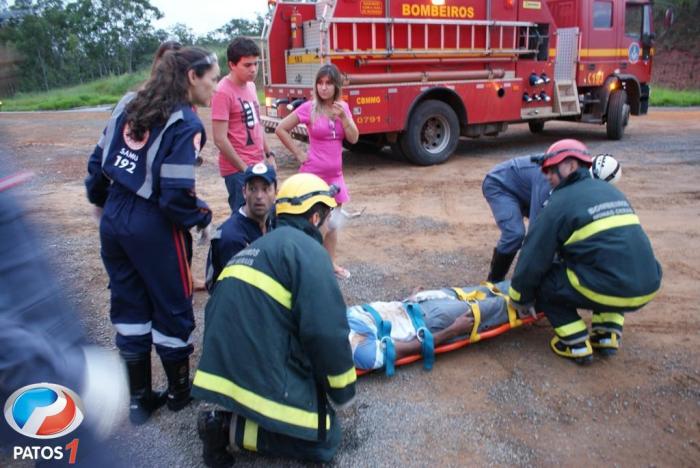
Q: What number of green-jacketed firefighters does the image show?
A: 2